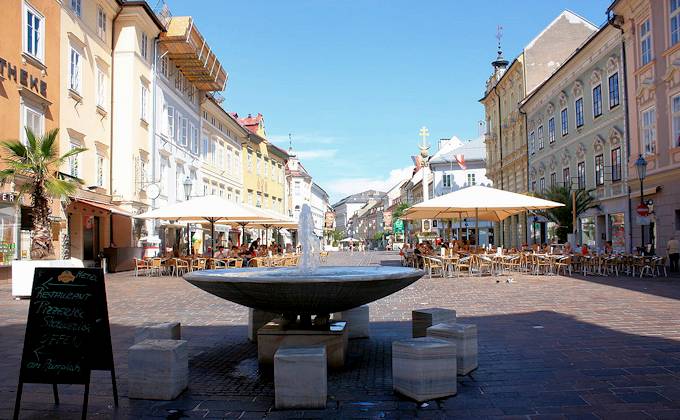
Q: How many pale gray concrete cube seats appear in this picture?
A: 8